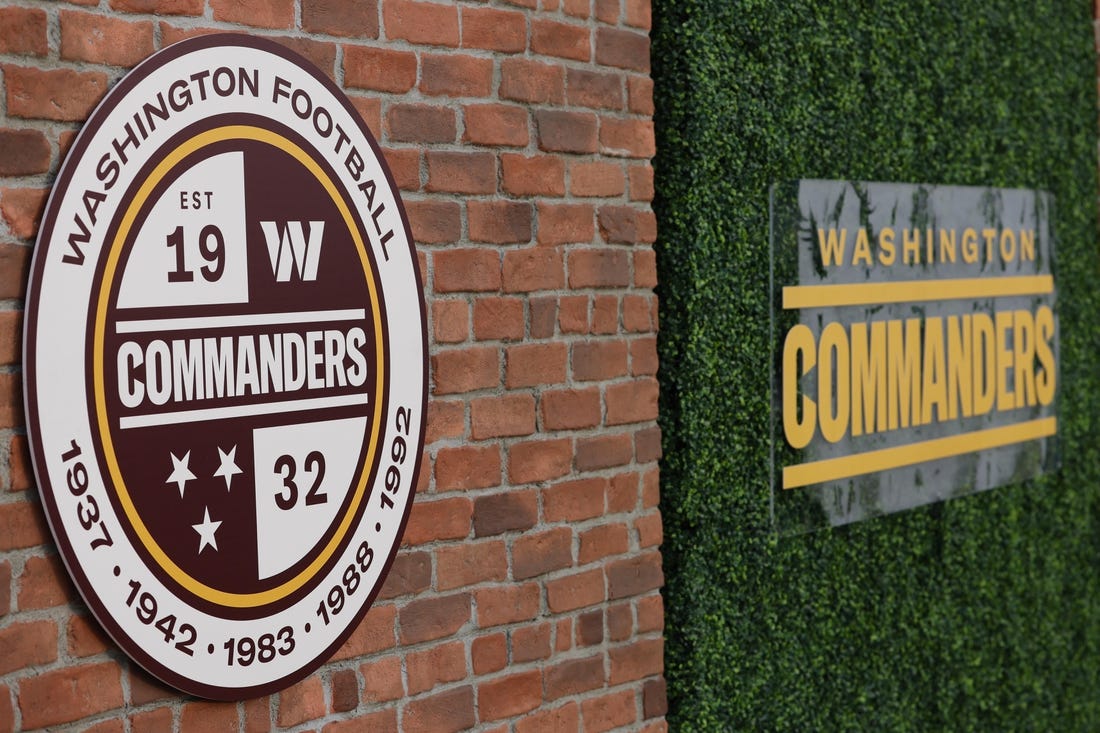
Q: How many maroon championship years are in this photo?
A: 5